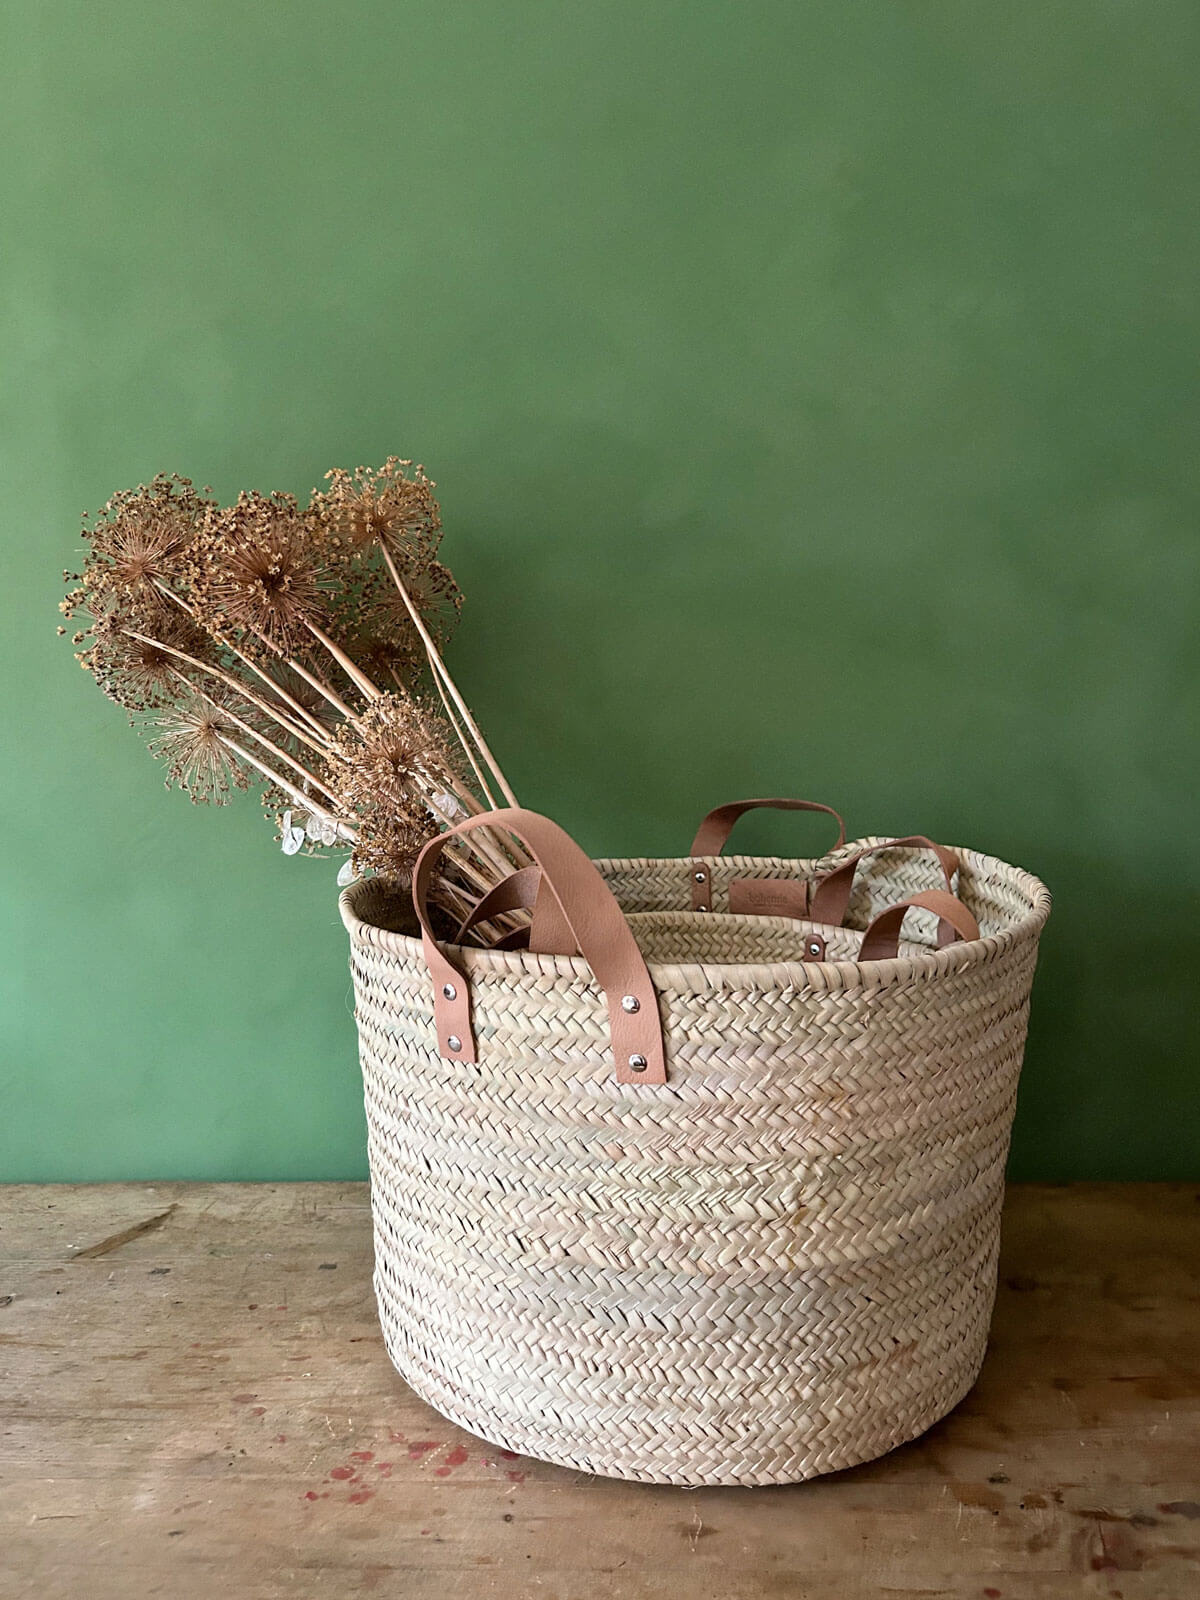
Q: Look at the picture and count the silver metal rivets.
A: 7